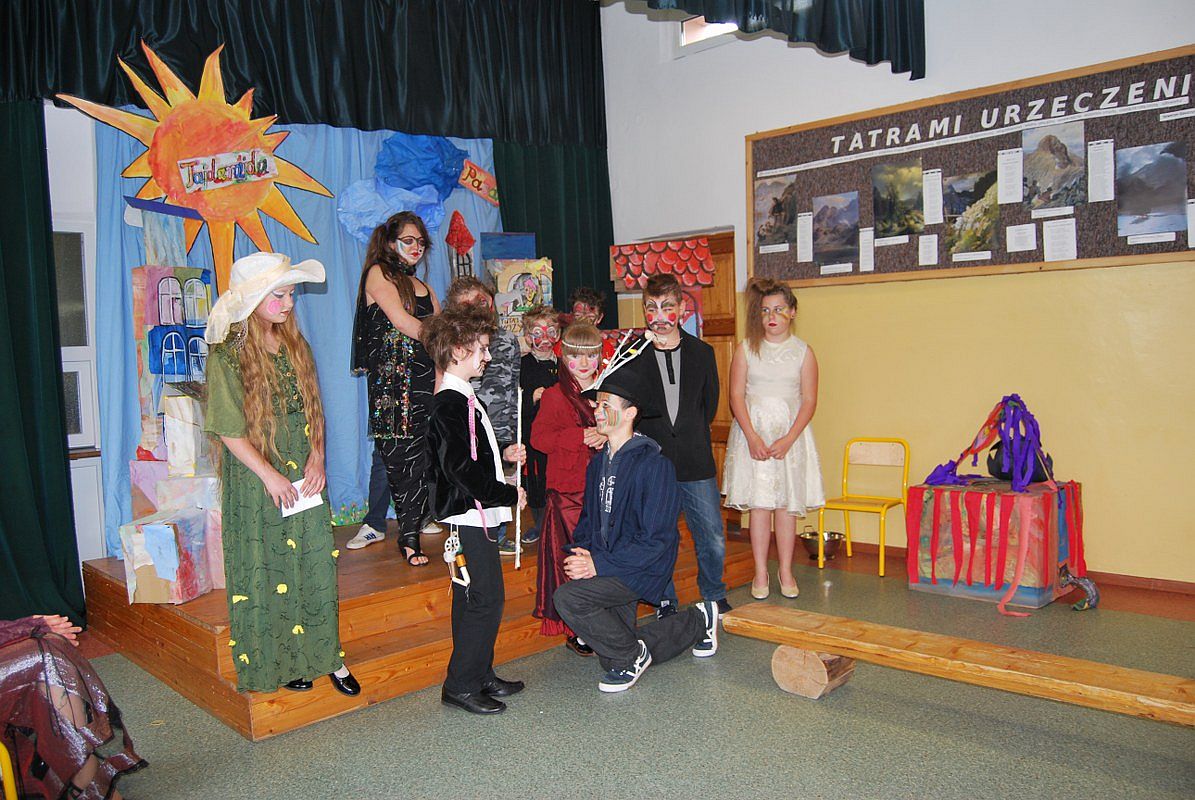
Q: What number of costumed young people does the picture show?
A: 10